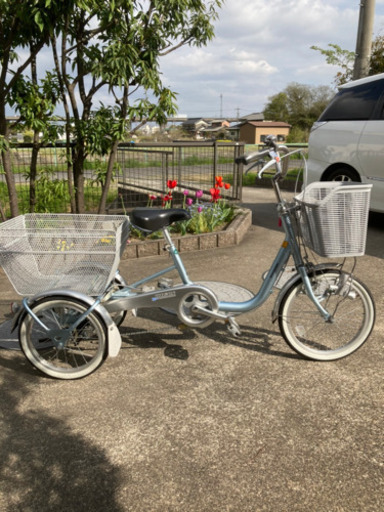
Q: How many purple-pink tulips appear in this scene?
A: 4